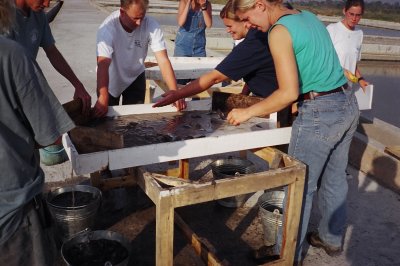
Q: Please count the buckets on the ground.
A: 5